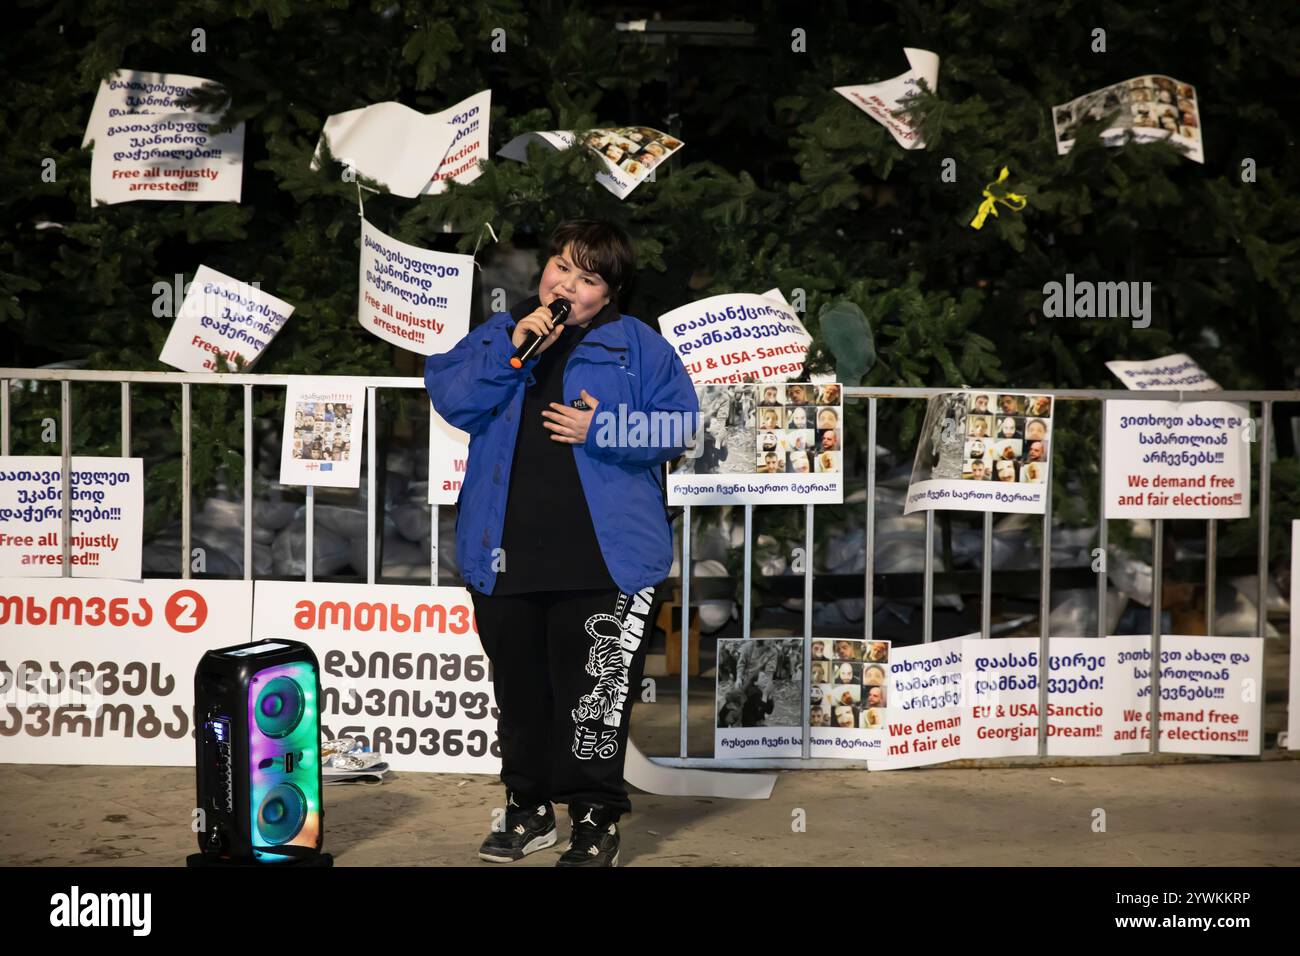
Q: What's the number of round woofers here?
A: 2